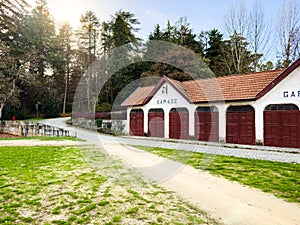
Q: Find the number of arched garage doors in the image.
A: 6